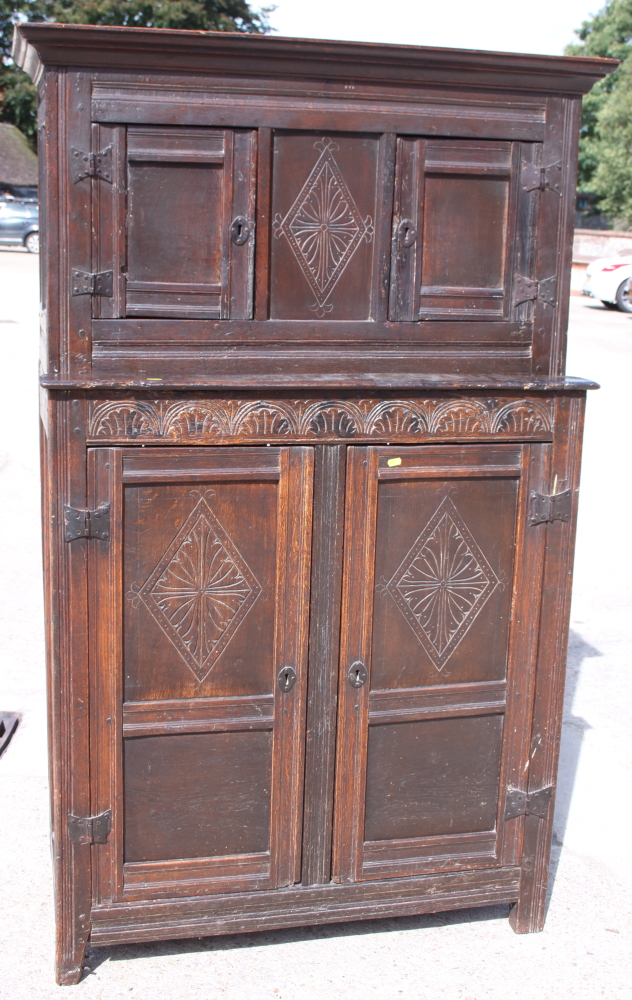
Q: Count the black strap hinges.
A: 8